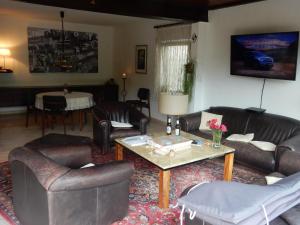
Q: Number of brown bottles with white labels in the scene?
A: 2